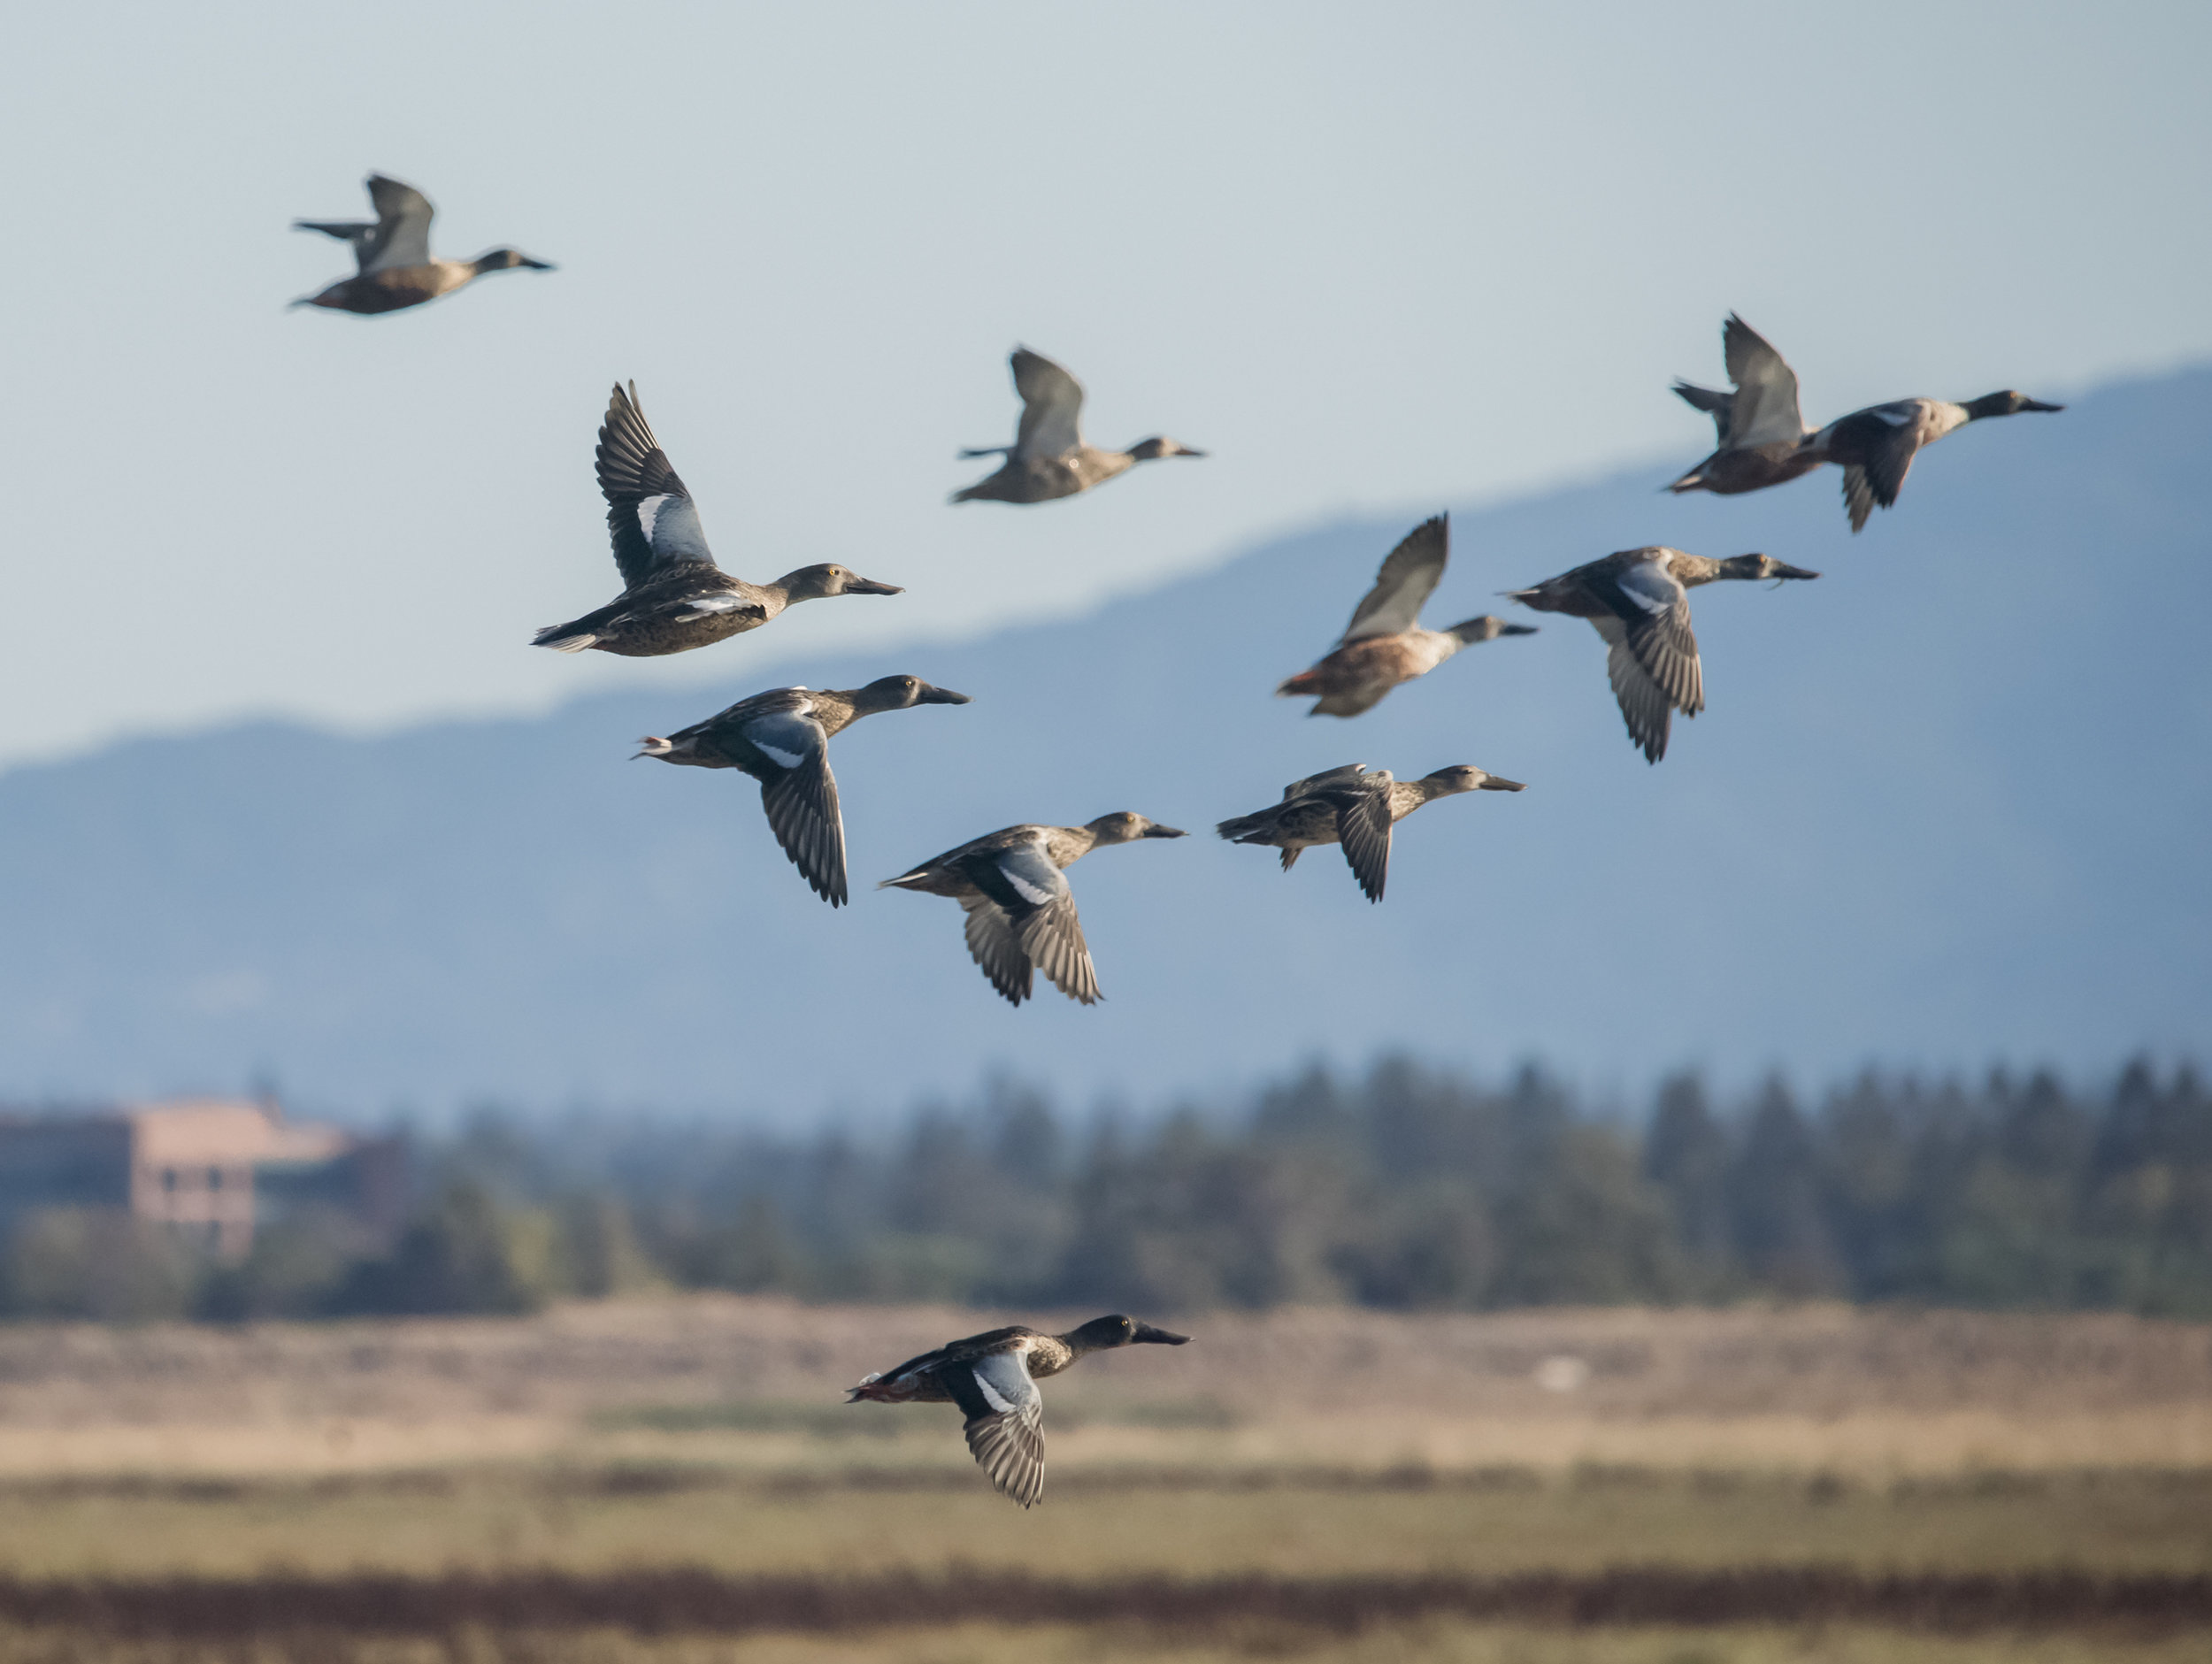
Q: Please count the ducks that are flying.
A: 11